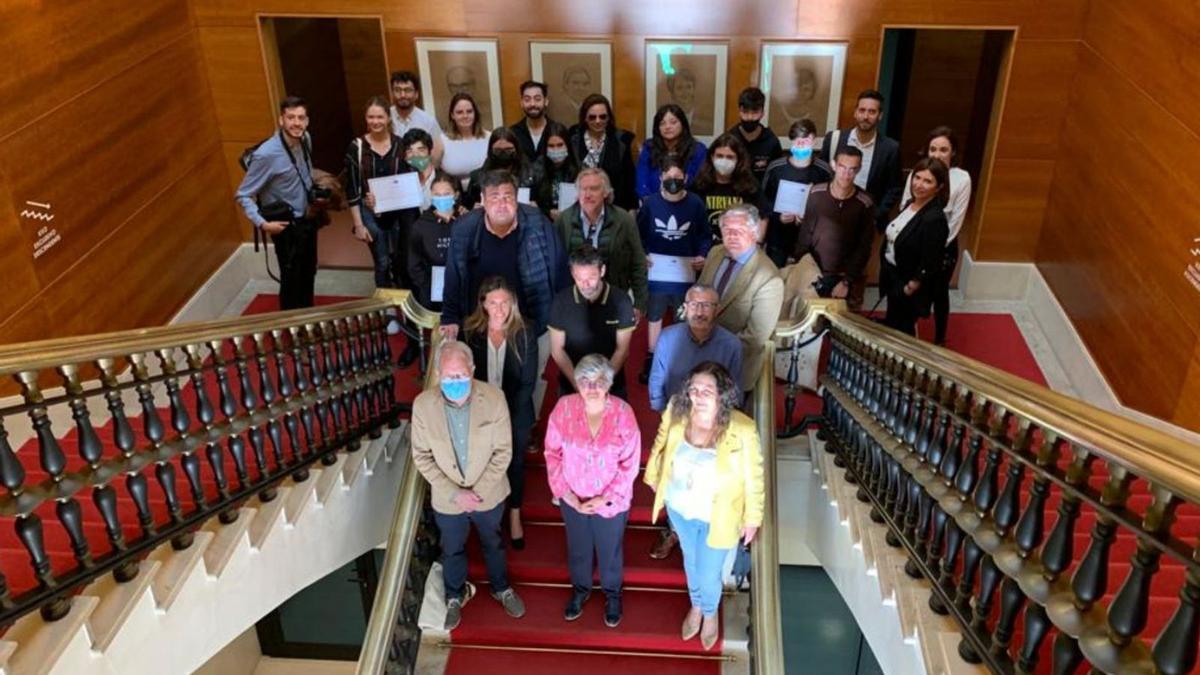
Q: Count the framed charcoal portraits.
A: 4